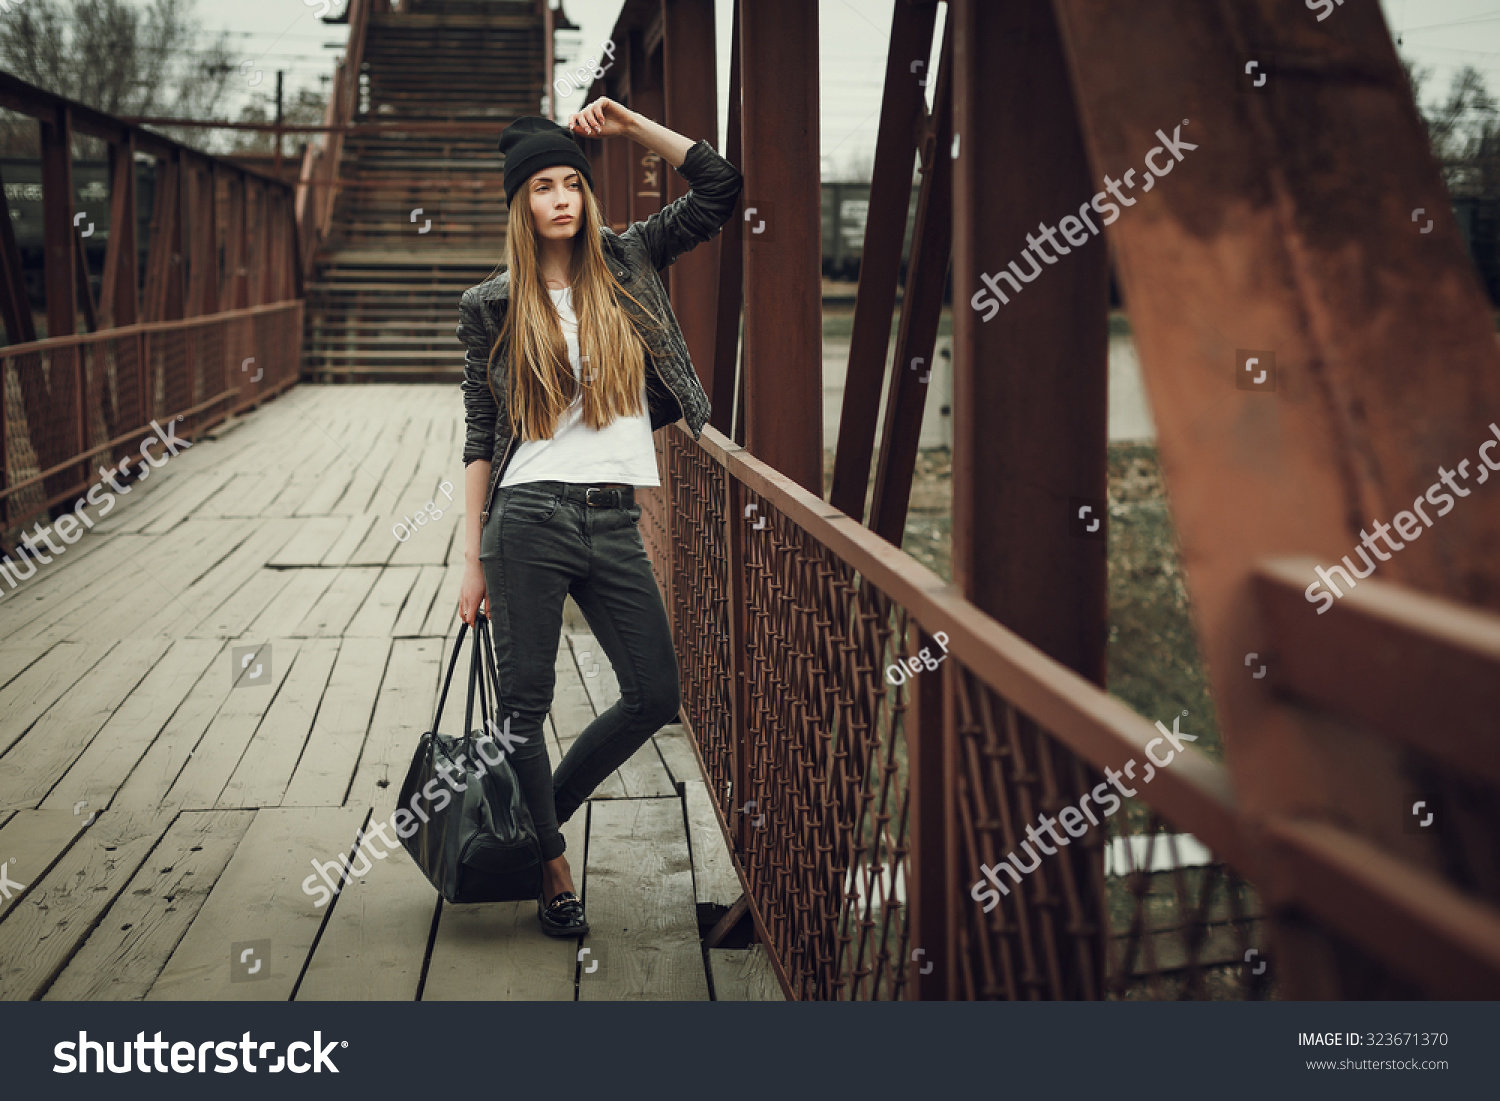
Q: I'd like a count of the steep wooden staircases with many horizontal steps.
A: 1